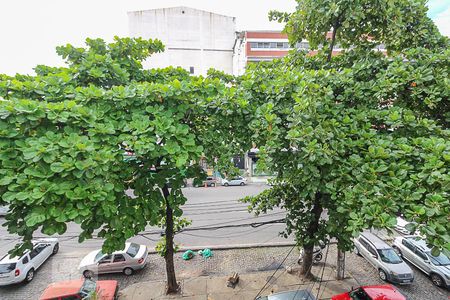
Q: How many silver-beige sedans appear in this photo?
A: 1